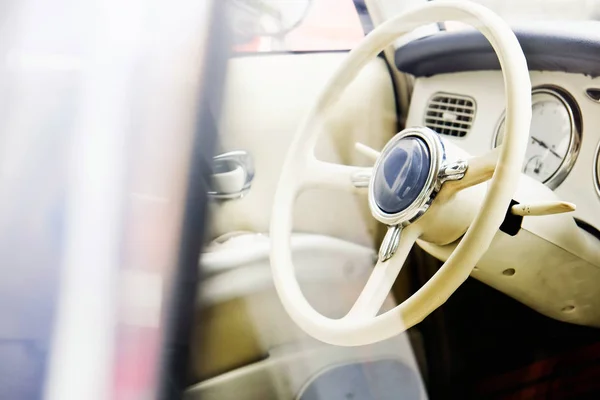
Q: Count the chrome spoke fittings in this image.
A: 3